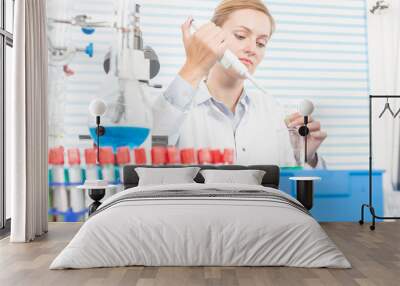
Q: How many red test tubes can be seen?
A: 12